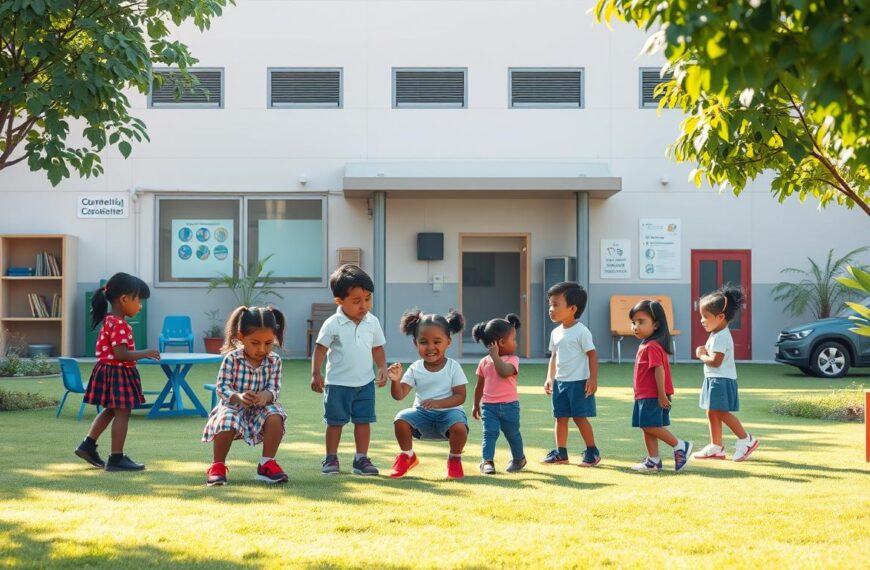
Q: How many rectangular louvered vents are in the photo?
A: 5